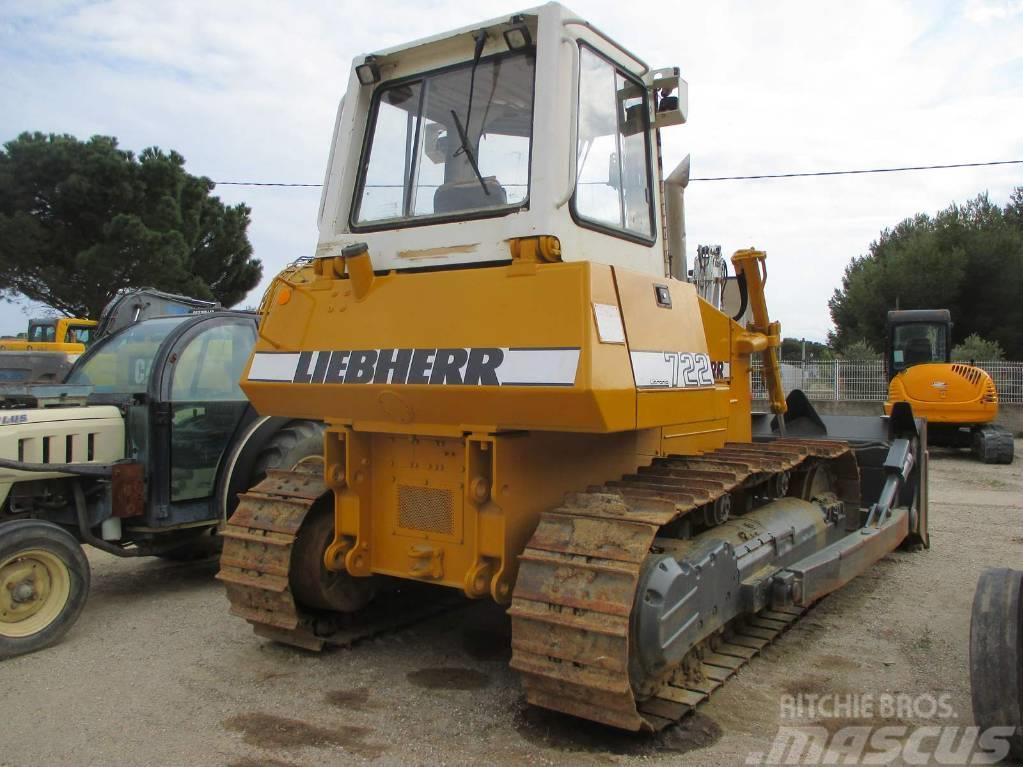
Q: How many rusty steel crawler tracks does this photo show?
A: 2